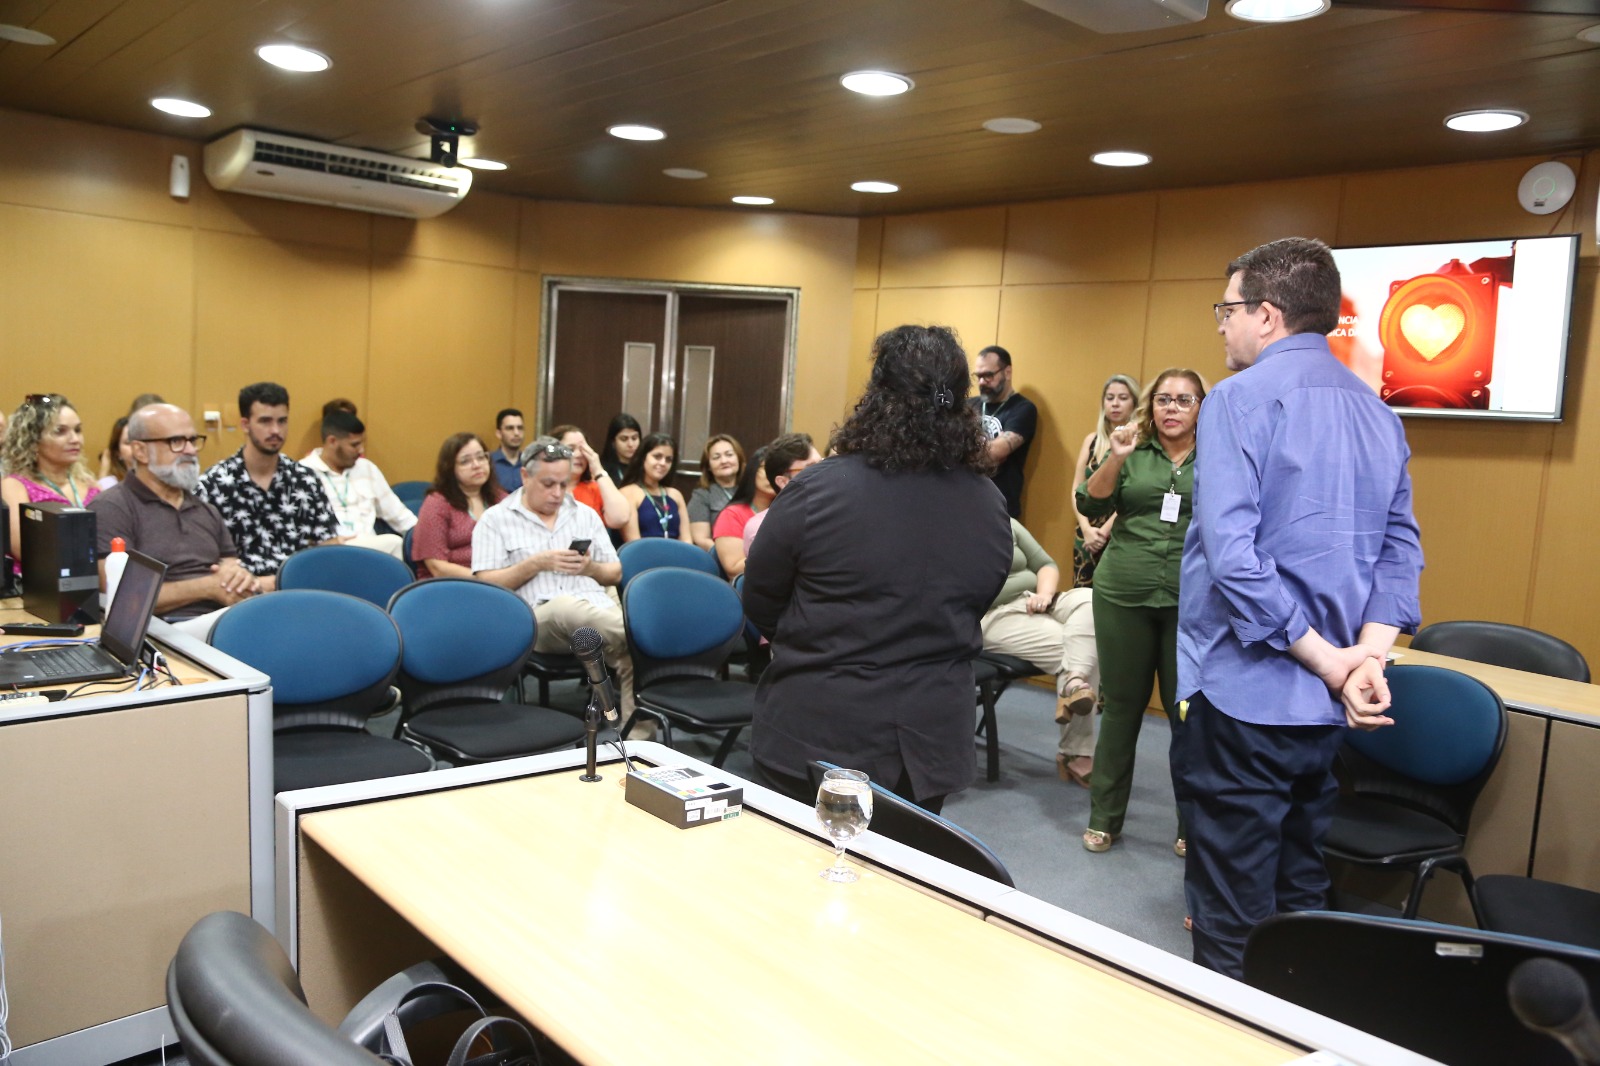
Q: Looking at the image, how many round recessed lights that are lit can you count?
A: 10